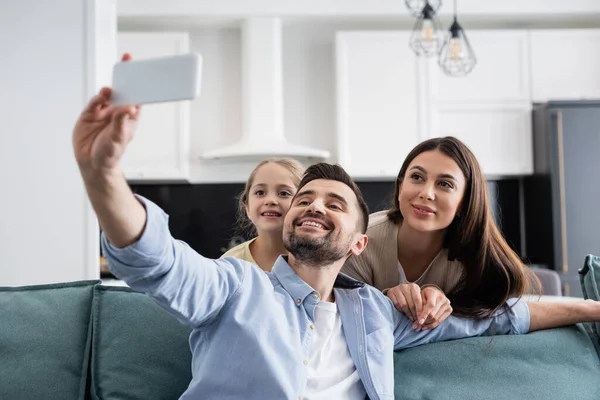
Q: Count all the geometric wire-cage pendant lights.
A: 3